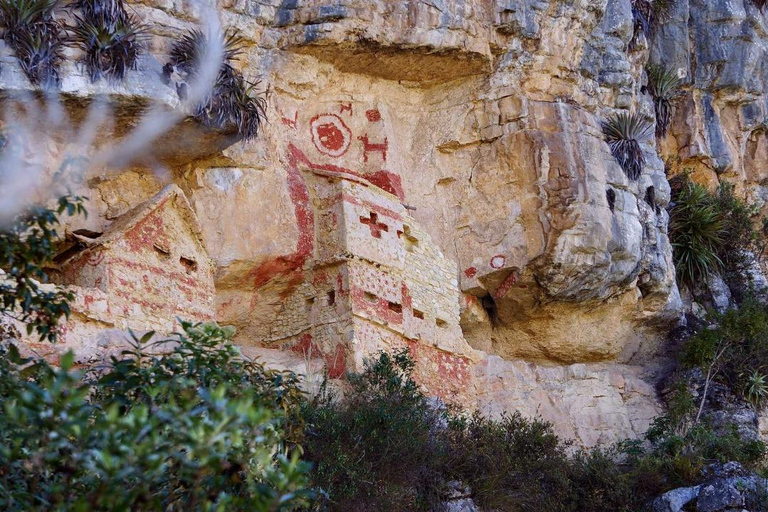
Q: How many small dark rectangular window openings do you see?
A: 8